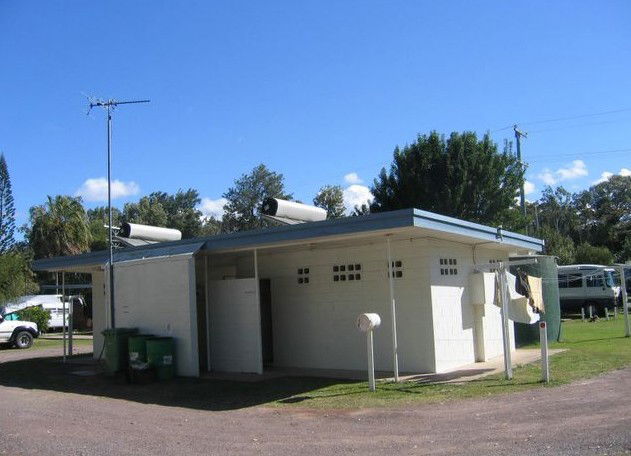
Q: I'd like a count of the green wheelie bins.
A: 3